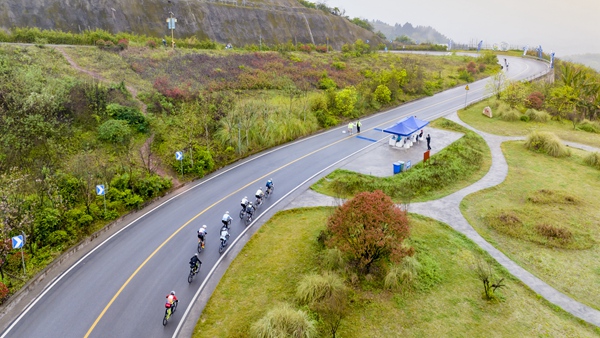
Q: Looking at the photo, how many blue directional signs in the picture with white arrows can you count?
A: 3